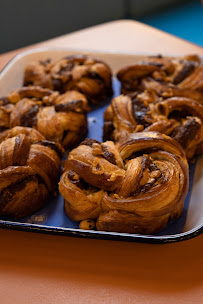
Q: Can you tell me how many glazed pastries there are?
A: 6